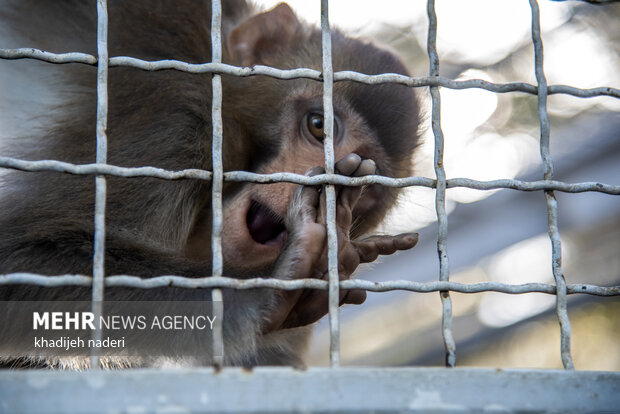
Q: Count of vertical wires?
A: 5